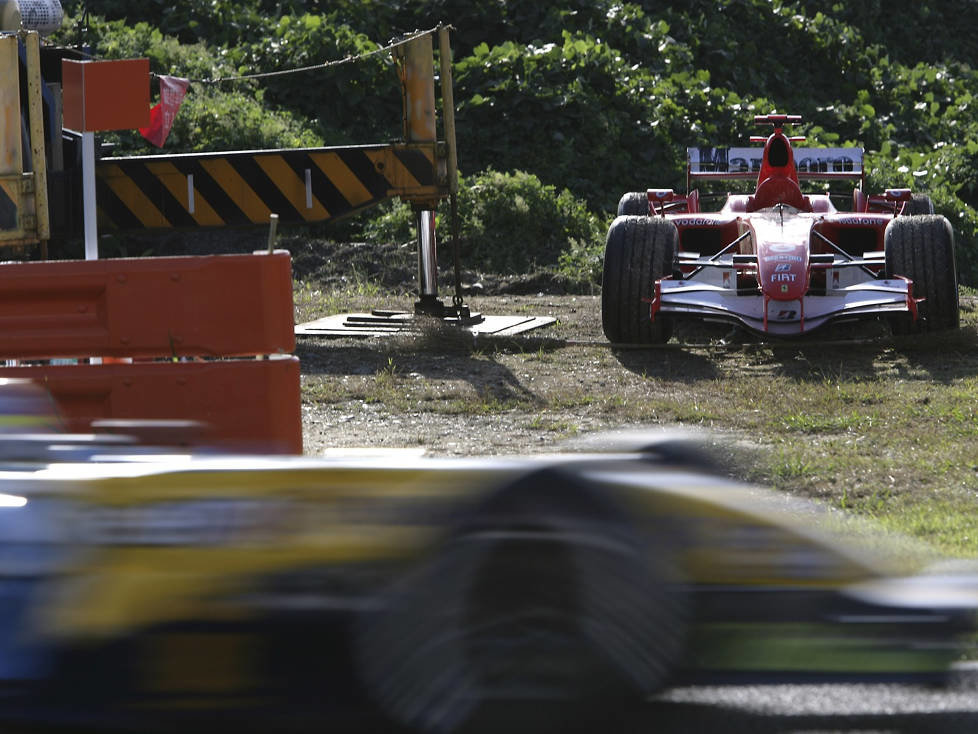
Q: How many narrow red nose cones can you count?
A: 1